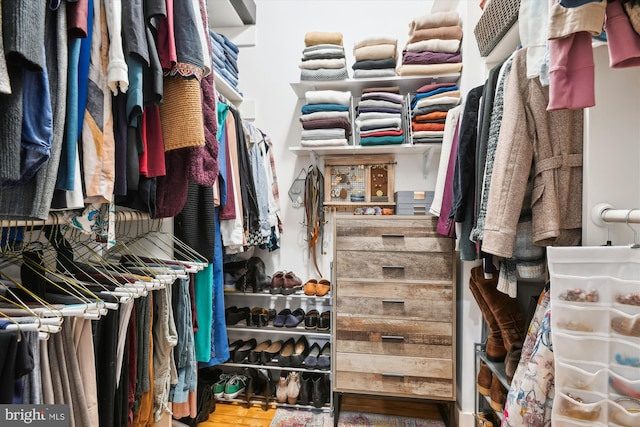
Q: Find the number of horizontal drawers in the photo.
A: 5